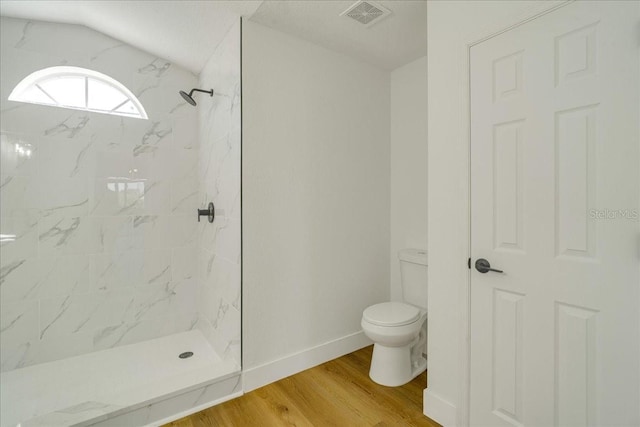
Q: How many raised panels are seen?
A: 6